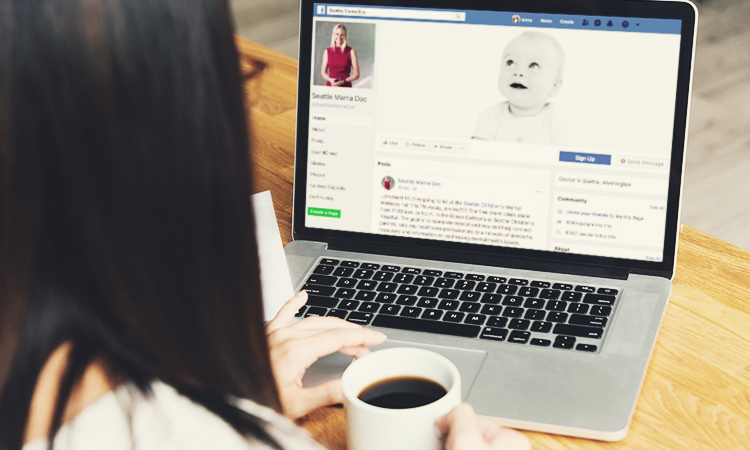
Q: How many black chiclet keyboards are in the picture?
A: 1